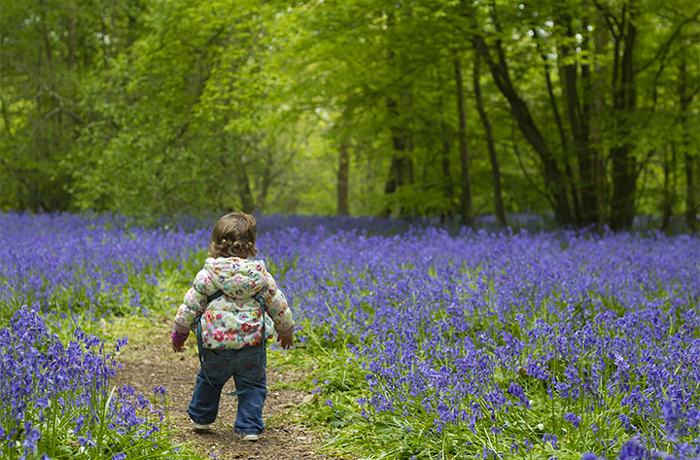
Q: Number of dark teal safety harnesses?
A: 1